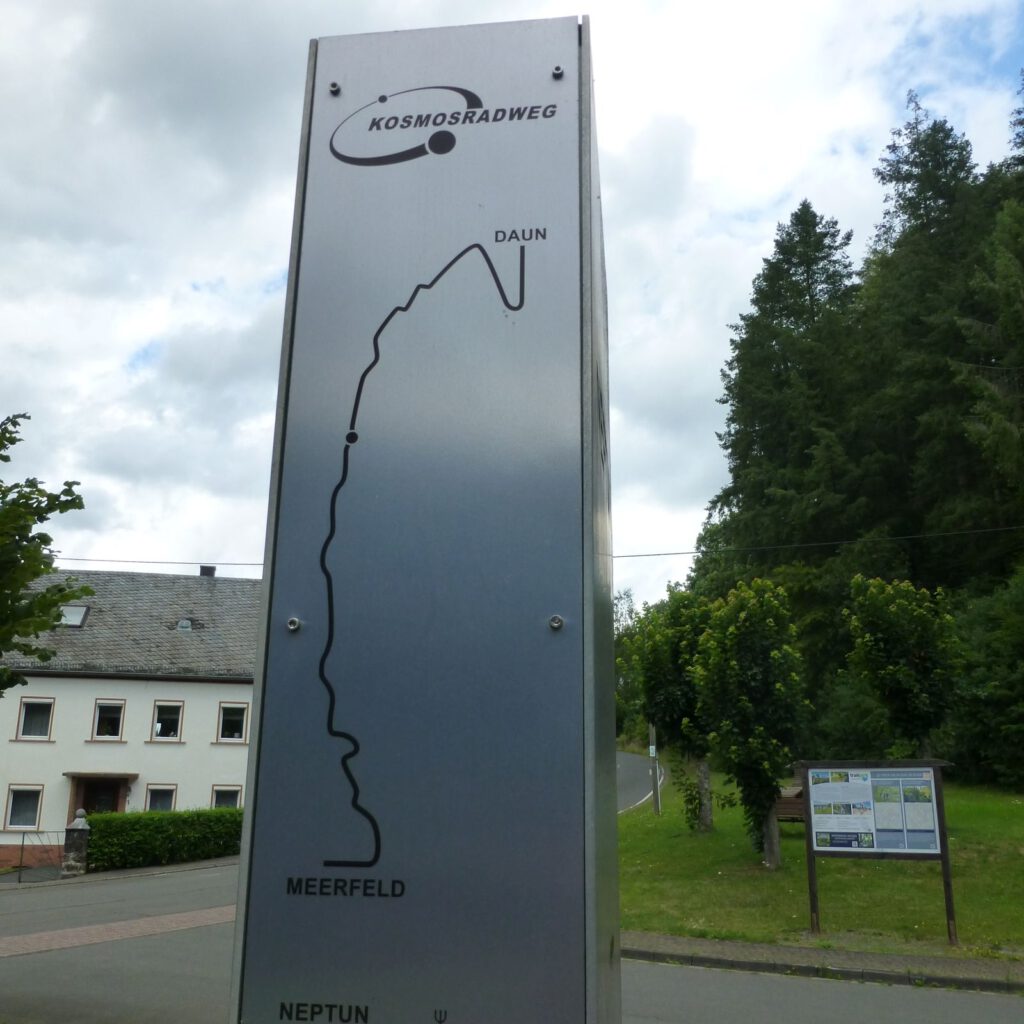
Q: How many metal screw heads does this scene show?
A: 4